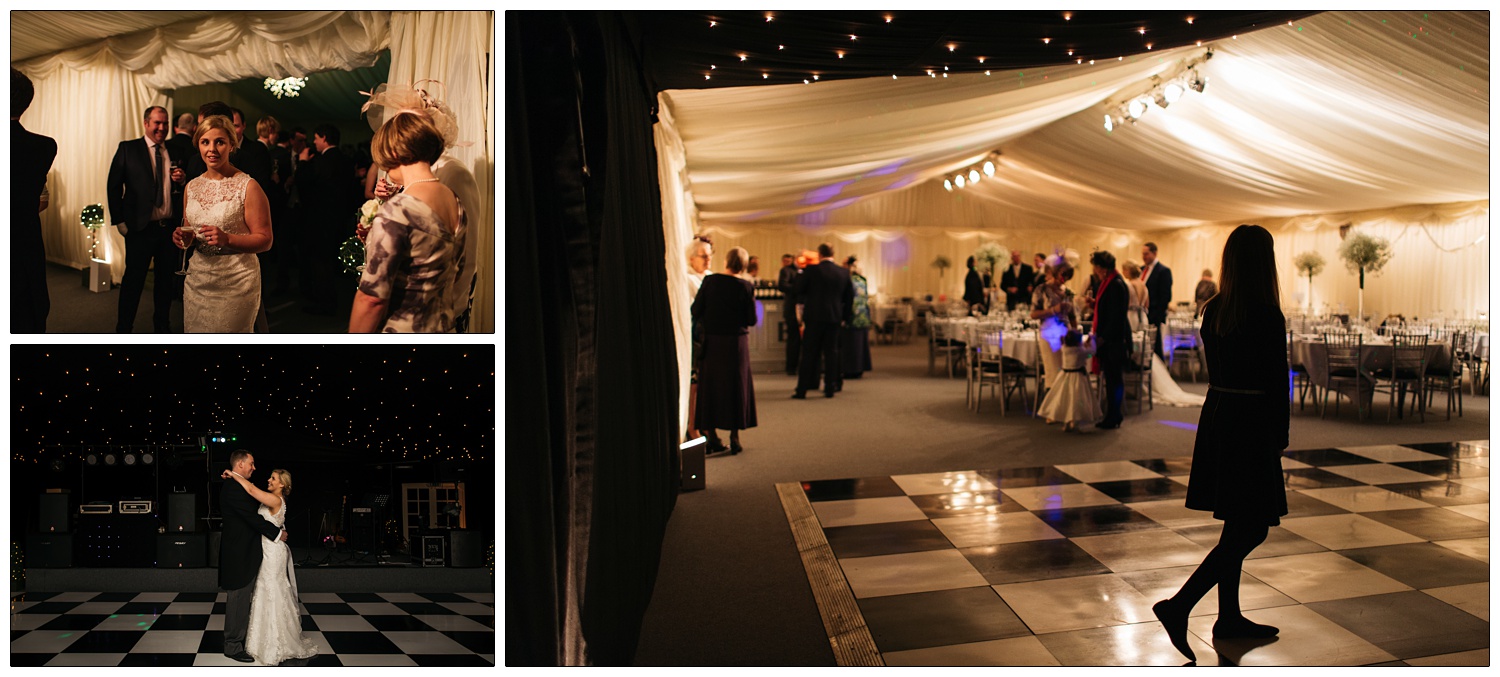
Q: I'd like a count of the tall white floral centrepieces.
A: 4